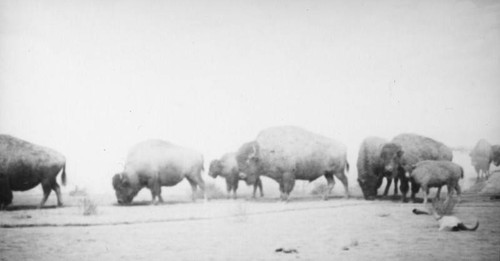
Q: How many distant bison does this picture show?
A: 2